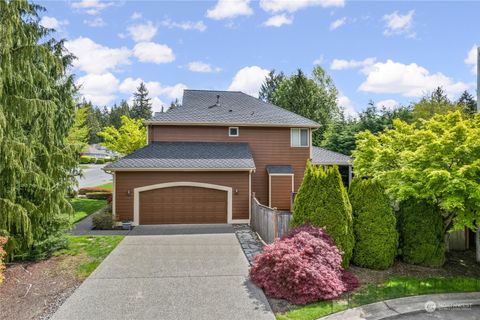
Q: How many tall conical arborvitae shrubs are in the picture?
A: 3